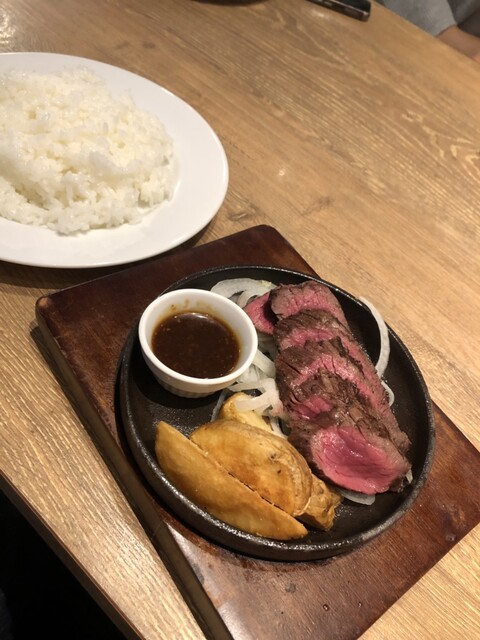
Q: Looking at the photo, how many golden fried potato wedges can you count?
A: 3